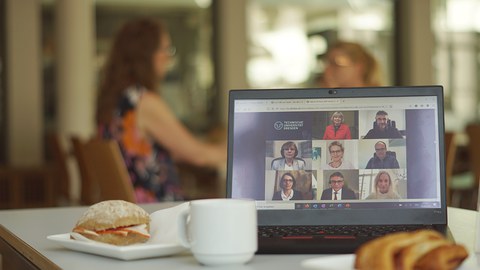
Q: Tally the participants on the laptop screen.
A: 8